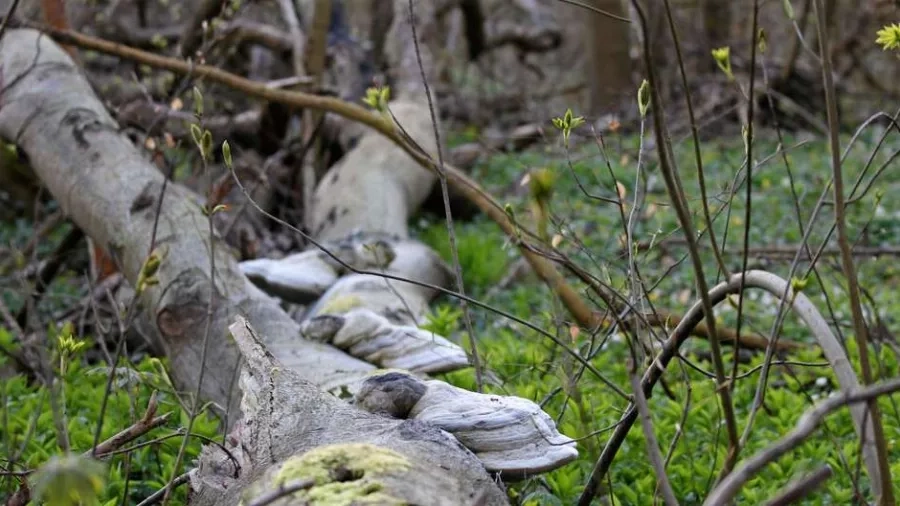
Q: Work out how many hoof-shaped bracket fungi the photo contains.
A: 3